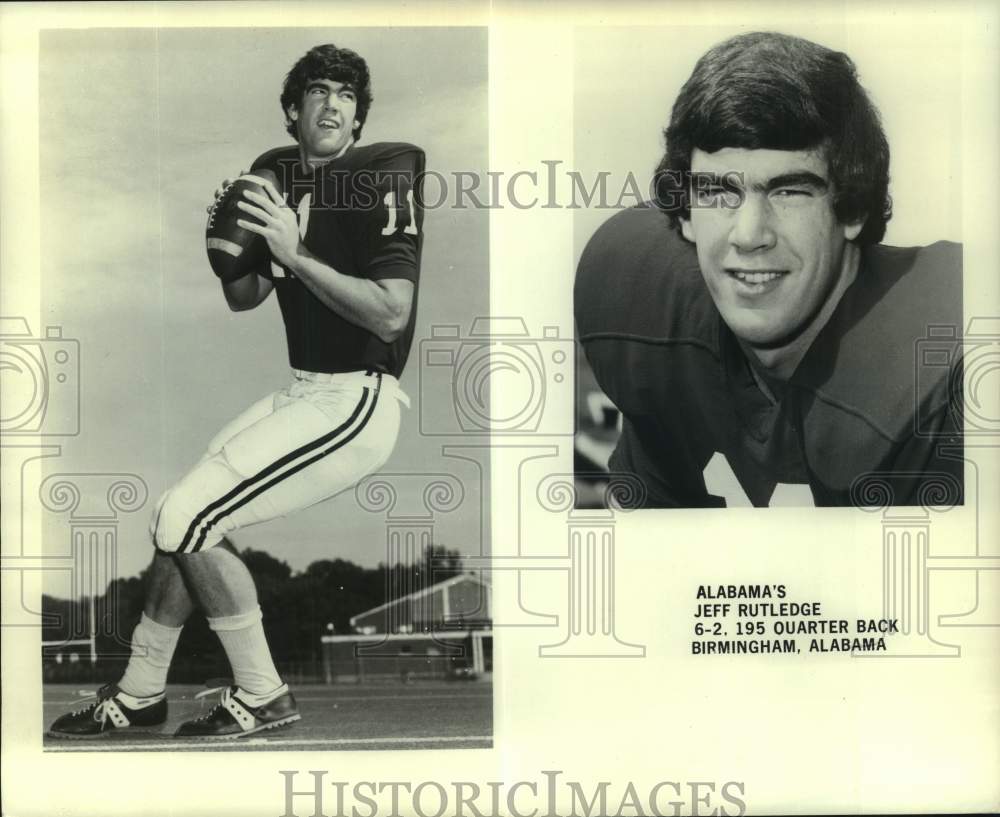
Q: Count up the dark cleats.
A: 2